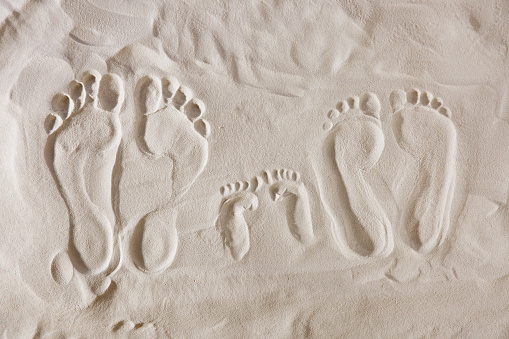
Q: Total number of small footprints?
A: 2